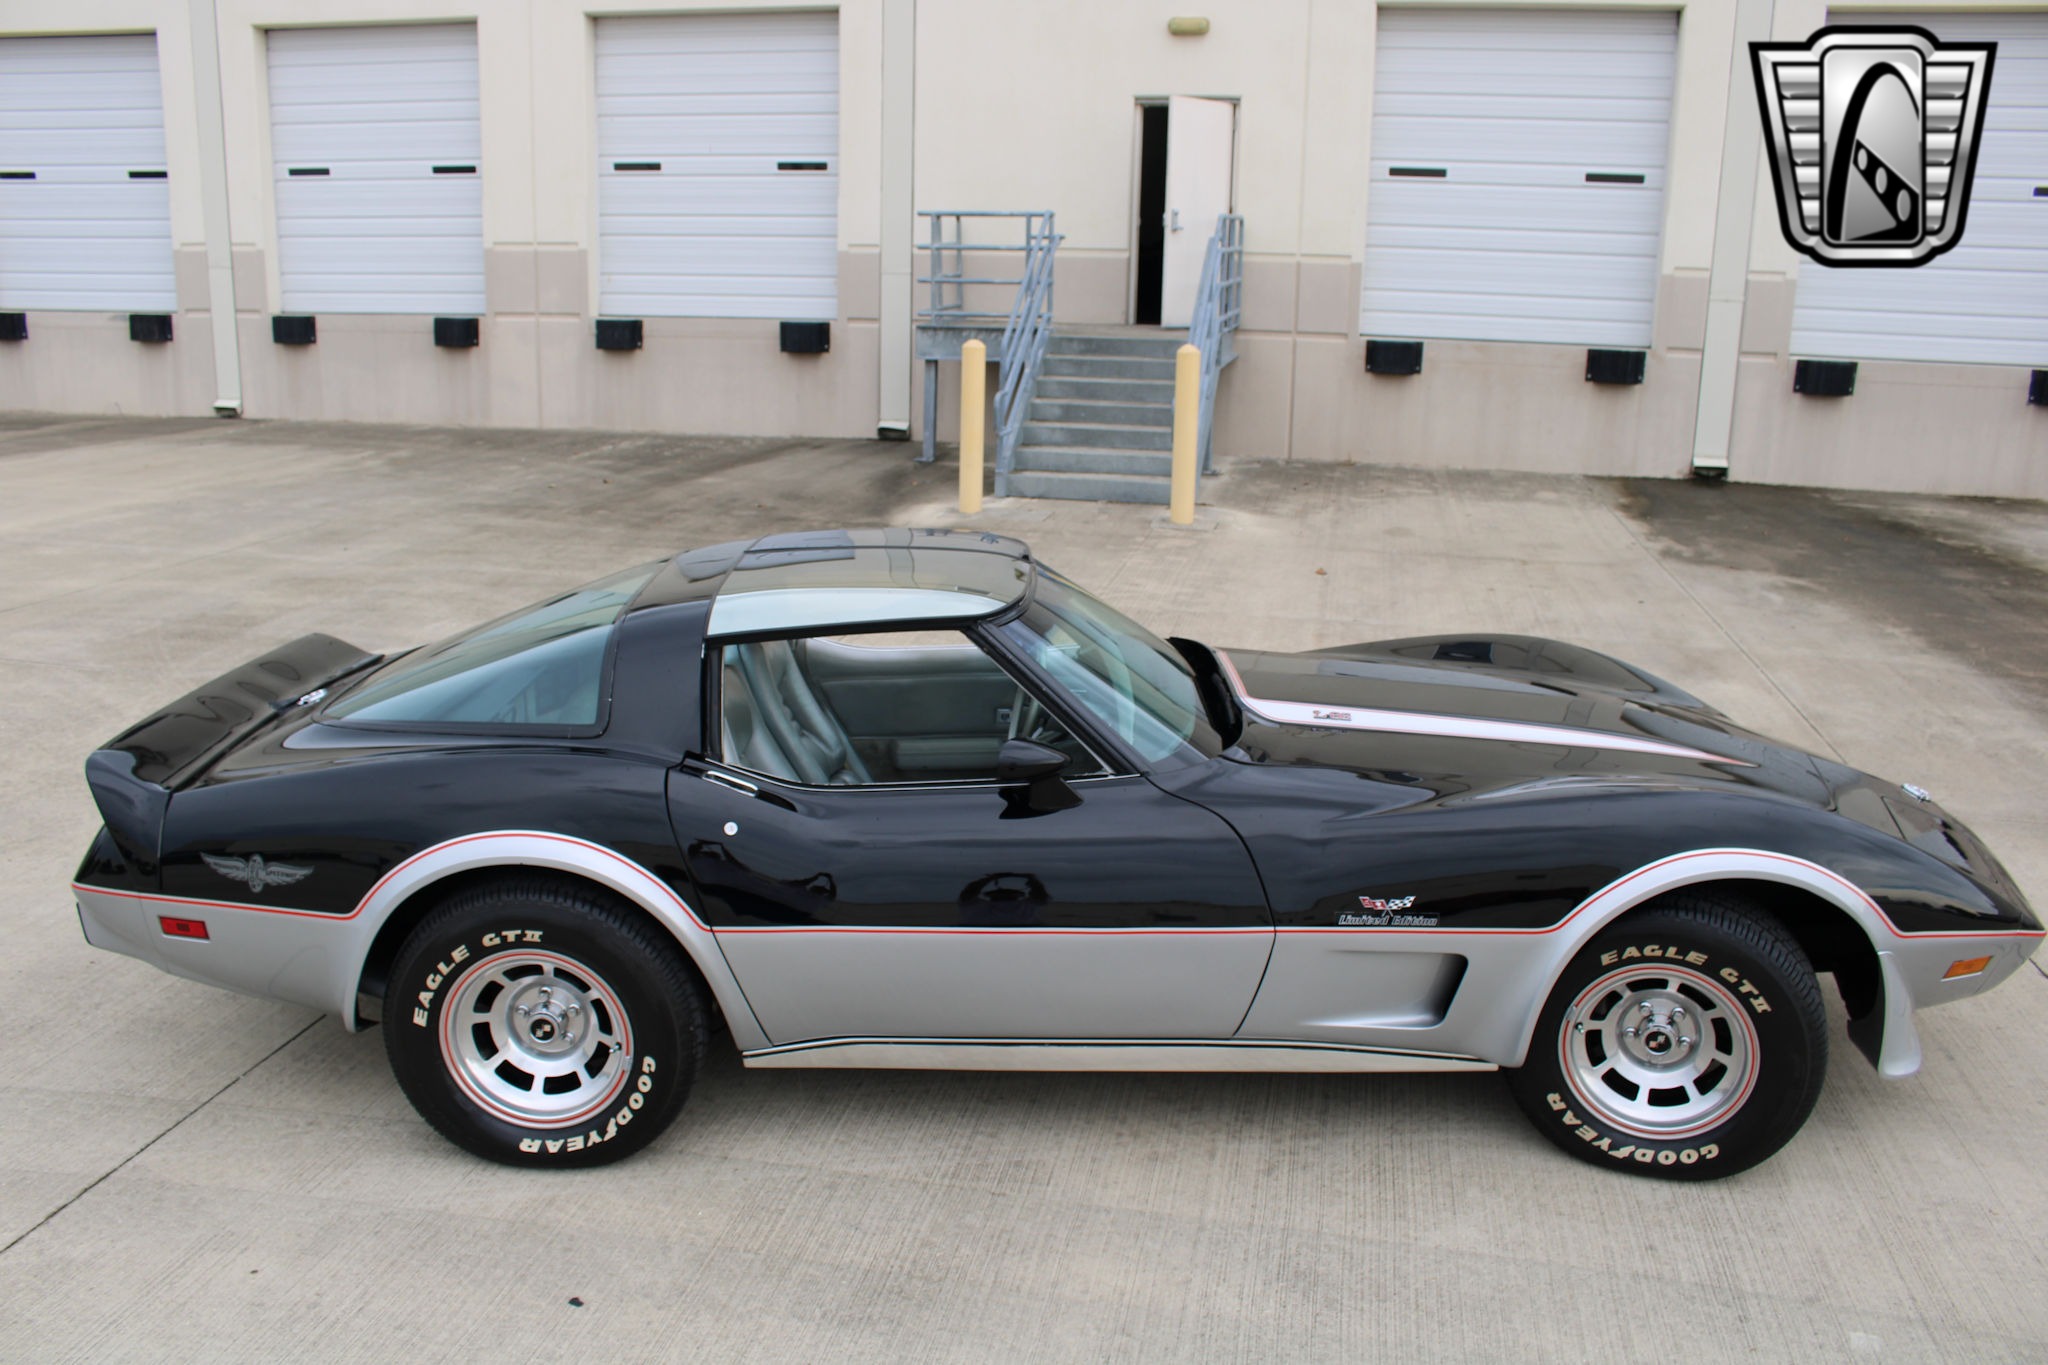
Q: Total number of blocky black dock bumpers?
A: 10